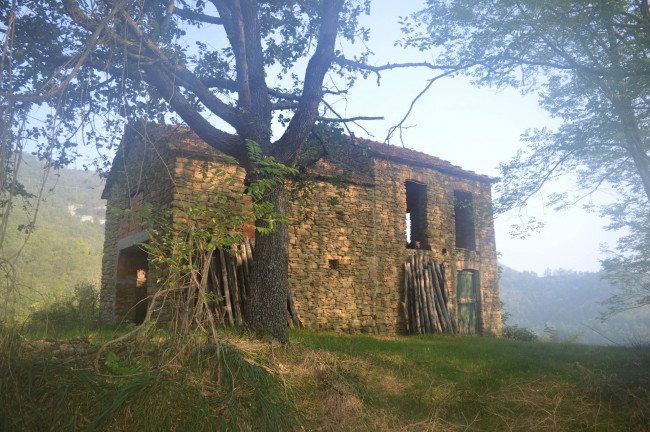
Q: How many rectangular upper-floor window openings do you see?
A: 2